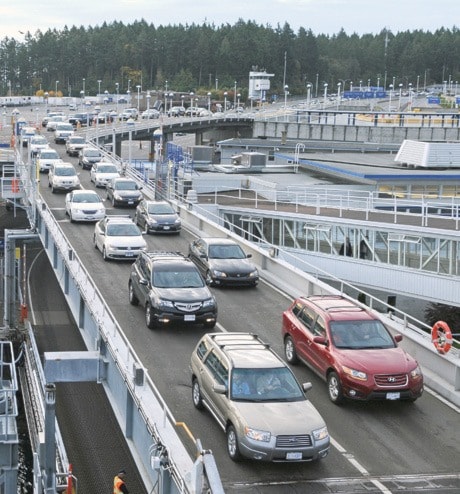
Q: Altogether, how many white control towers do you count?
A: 1